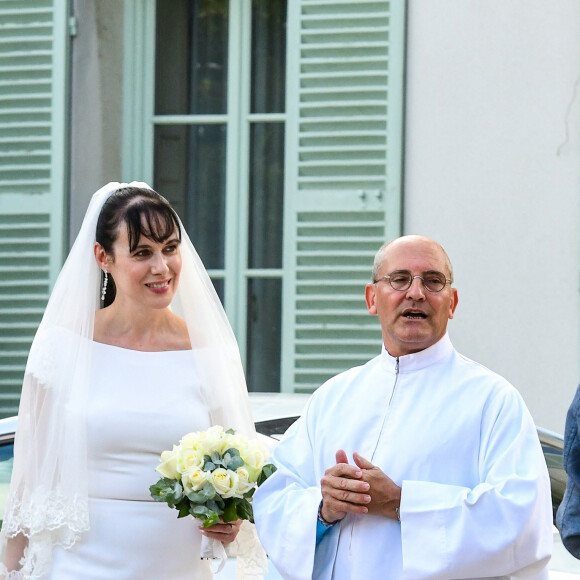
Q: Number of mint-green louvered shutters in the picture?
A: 2